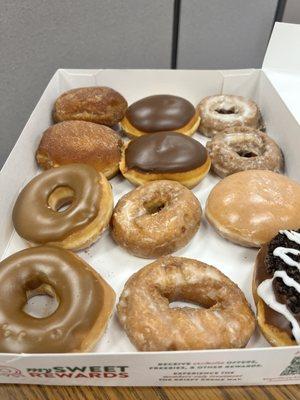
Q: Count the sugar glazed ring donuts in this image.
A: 4